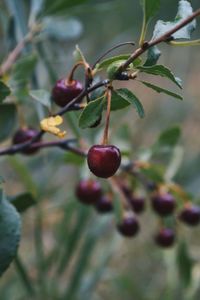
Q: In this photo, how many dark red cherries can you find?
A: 10